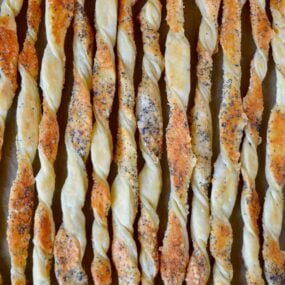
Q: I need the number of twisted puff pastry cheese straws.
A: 12